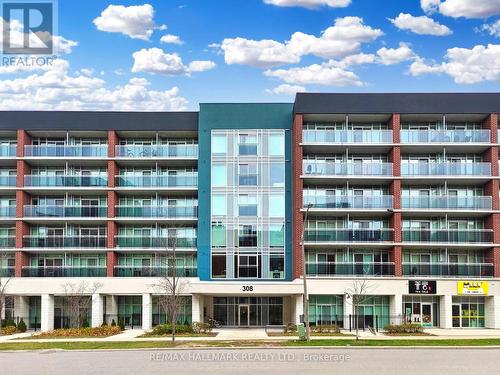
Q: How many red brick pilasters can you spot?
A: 5